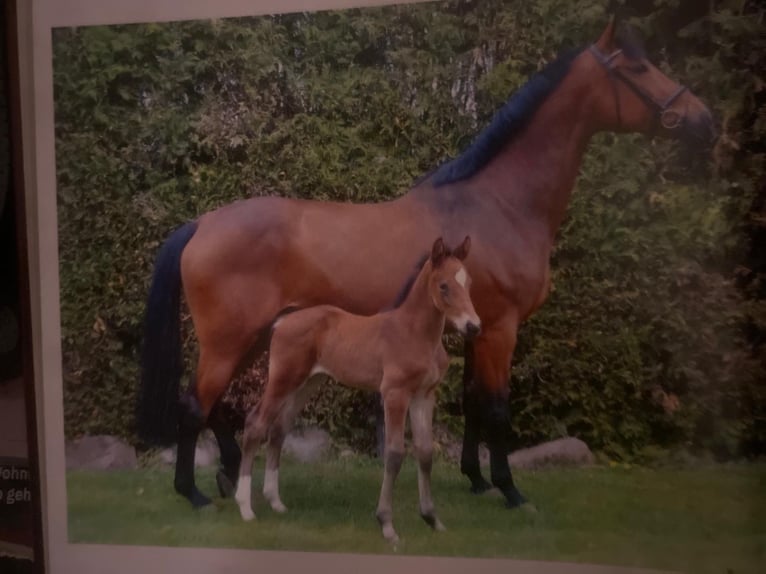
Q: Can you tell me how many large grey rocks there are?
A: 4